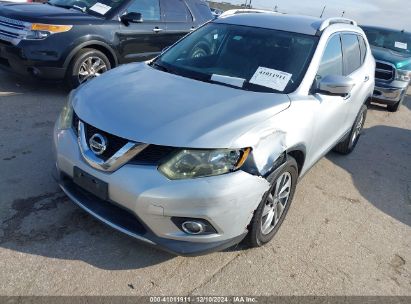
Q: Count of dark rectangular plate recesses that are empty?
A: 1